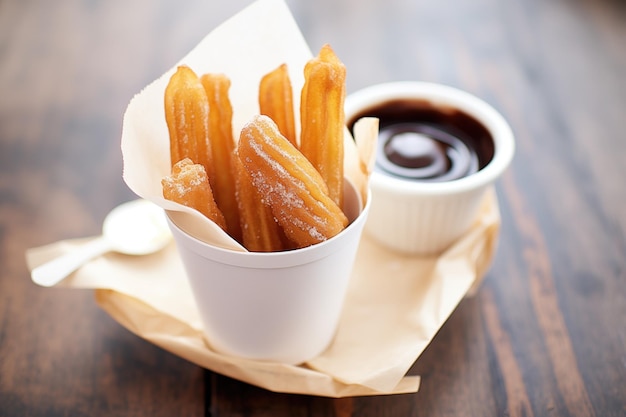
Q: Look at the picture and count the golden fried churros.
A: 7